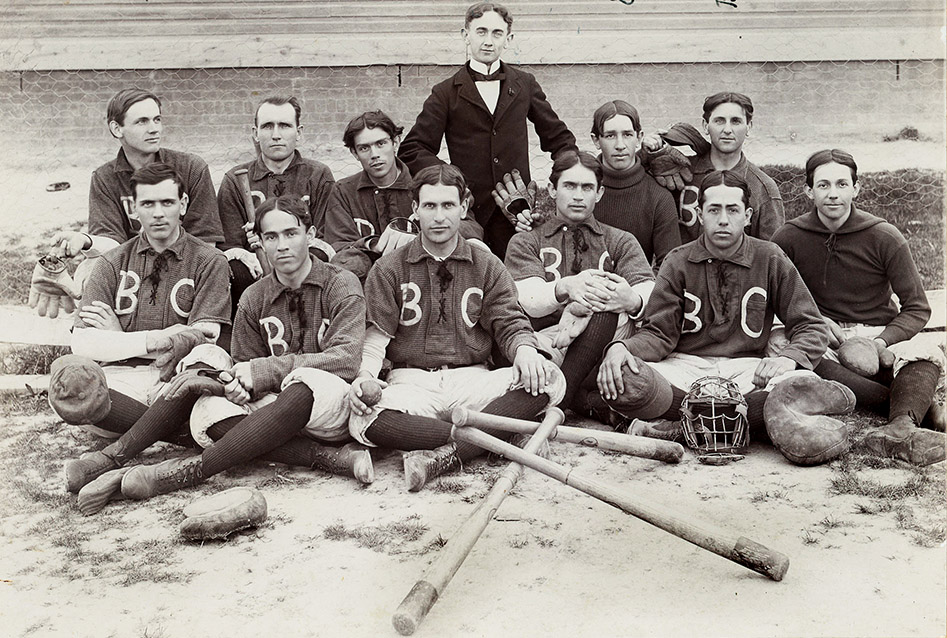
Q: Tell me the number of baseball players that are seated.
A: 11